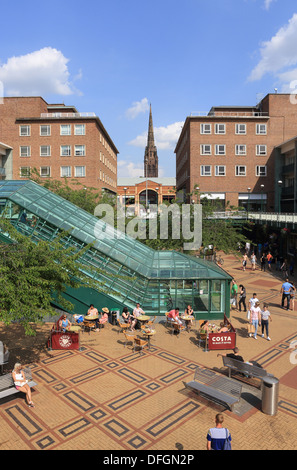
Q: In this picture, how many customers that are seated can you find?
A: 9